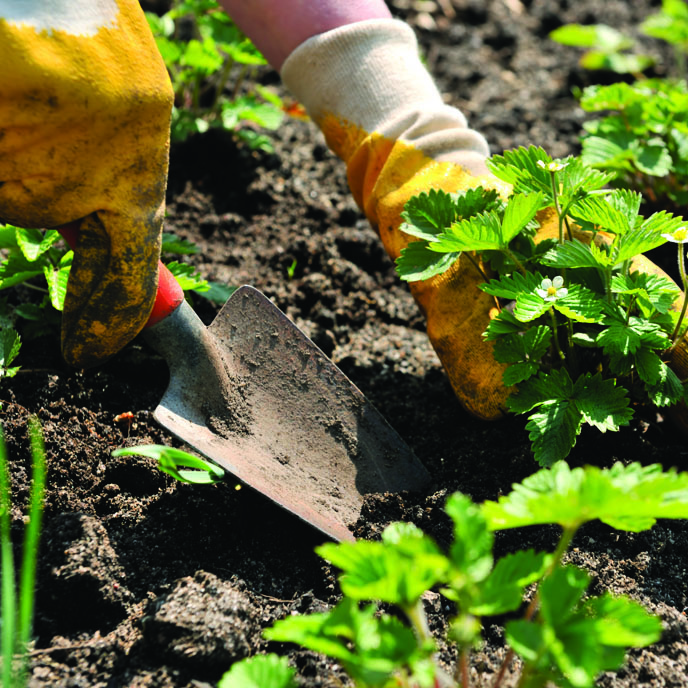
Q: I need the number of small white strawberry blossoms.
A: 3